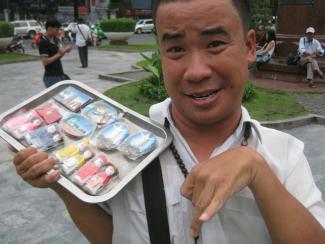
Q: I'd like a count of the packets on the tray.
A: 10